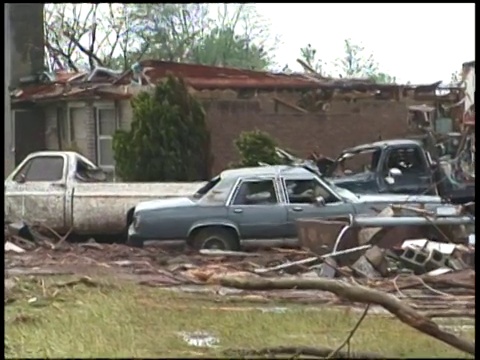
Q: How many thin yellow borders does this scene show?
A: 0